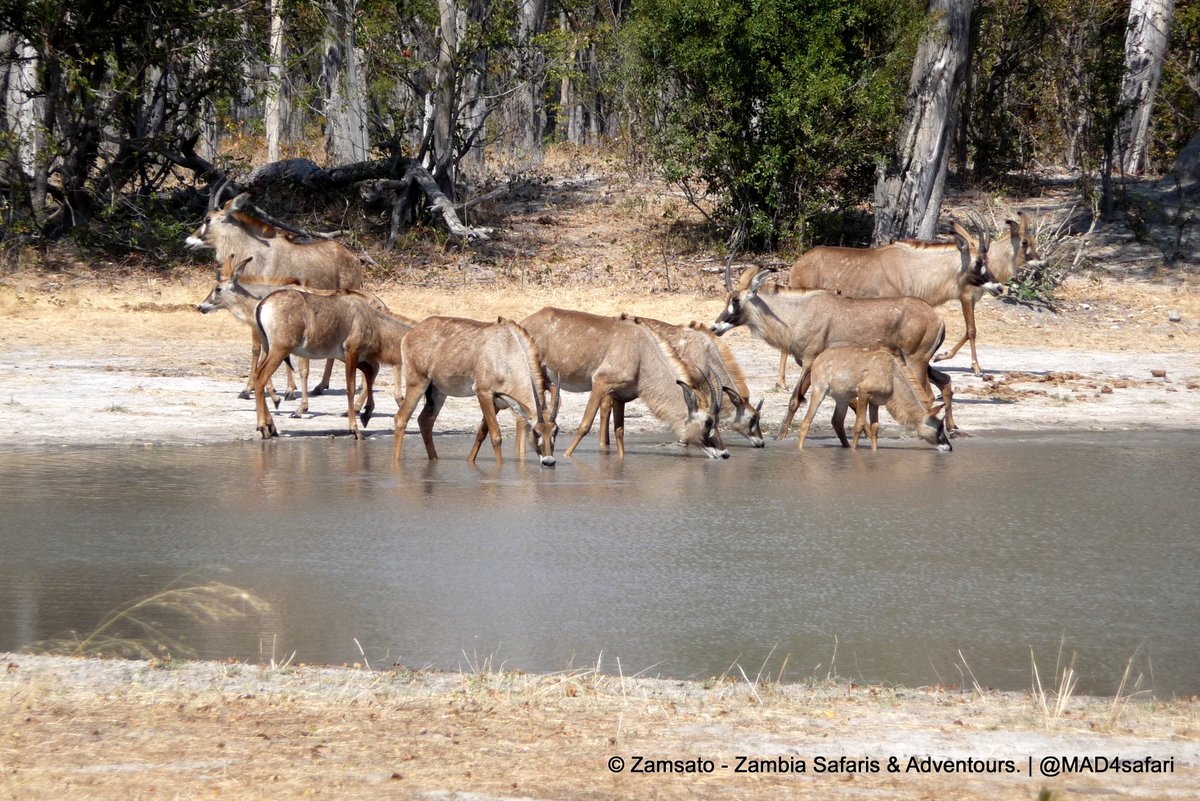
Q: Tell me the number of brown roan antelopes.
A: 10